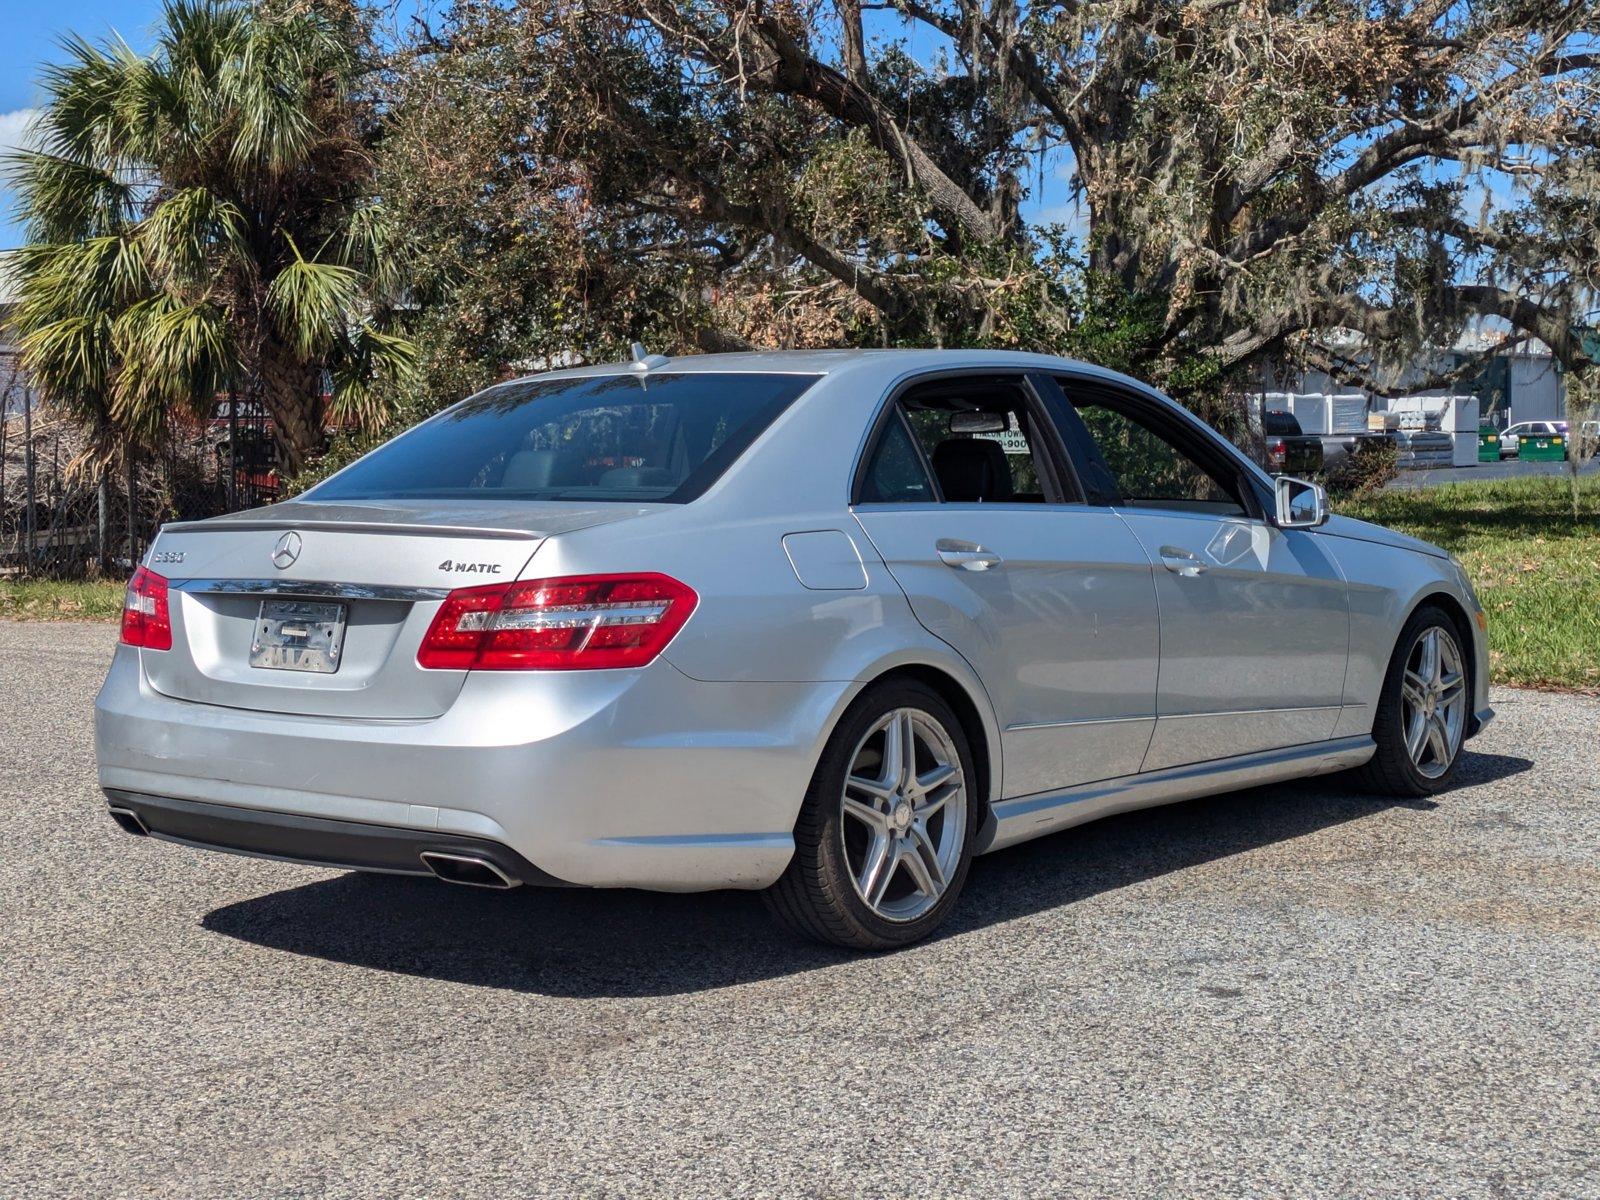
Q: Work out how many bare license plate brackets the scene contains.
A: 1